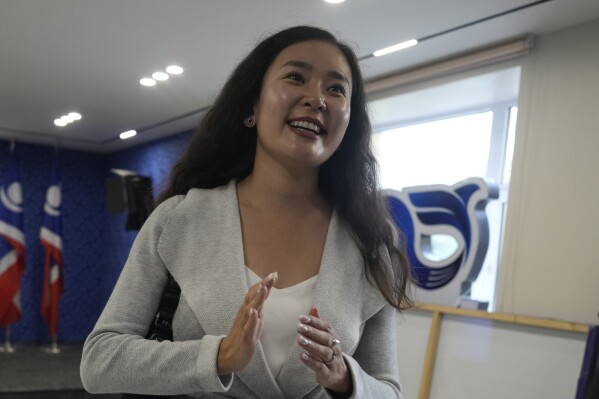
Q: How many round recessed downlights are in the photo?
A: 7